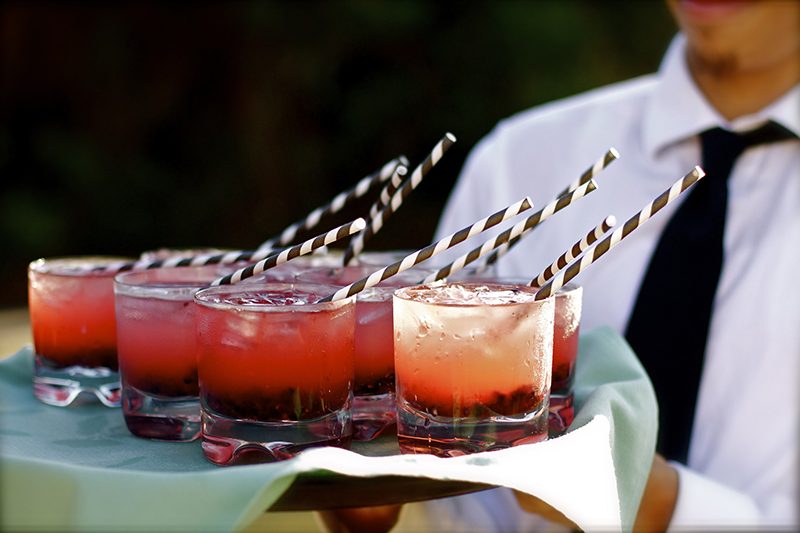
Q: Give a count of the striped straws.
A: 10